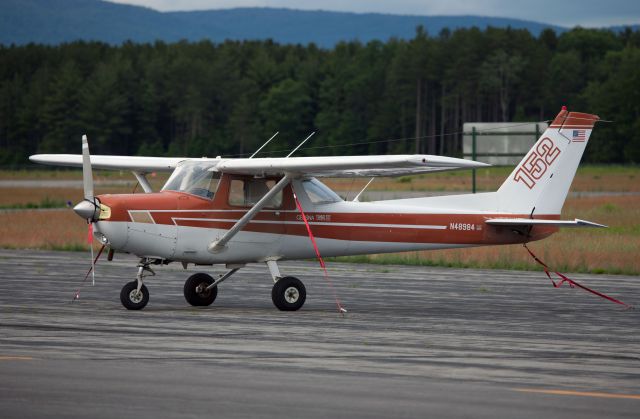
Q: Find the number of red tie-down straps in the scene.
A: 3